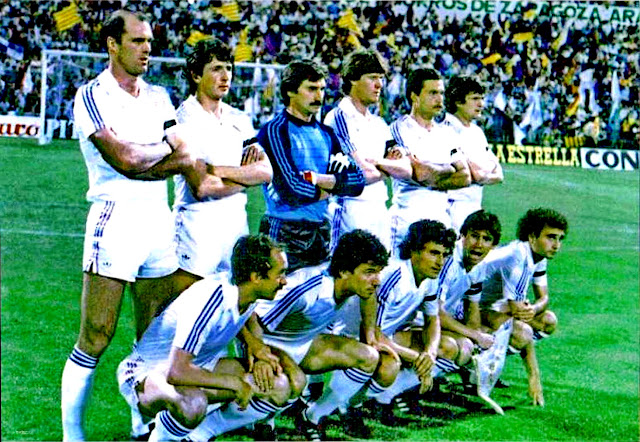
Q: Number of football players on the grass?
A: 11